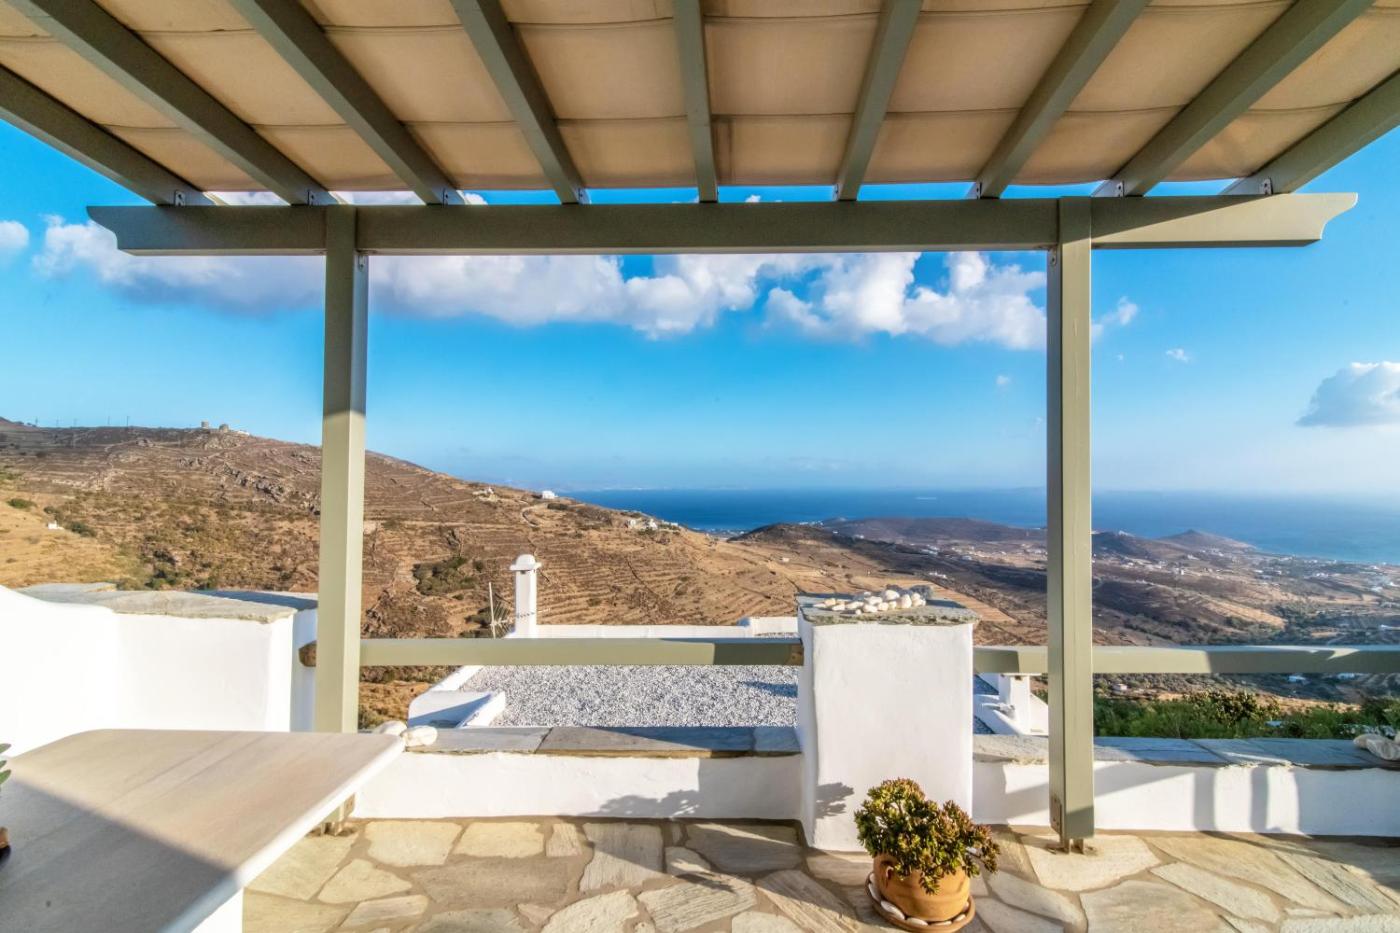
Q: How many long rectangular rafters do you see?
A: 9